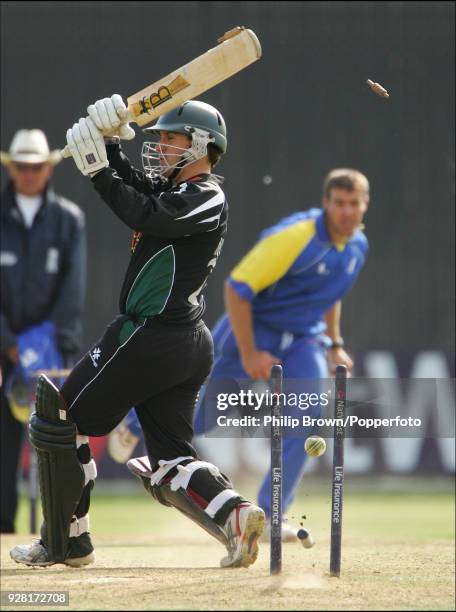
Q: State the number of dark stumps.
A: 2